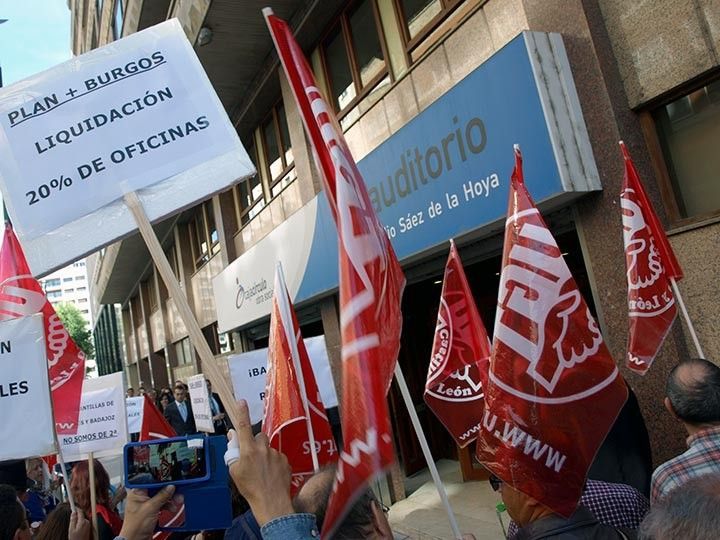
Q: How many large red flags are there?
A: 6